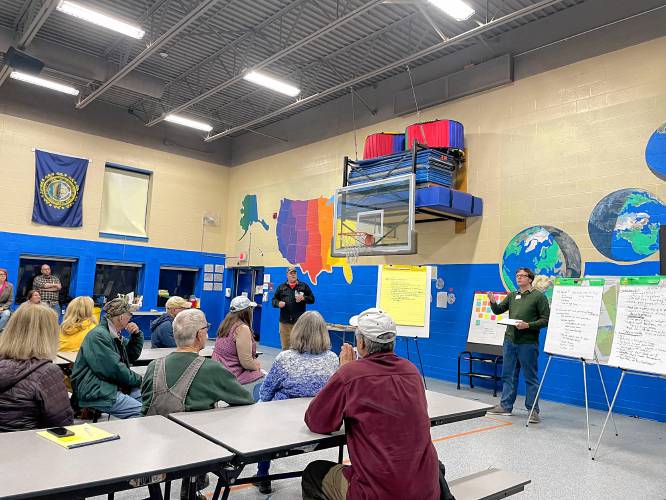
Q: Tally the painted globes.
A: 3